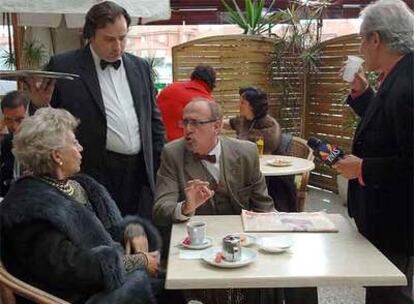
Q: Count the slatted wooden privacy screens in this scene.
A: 2